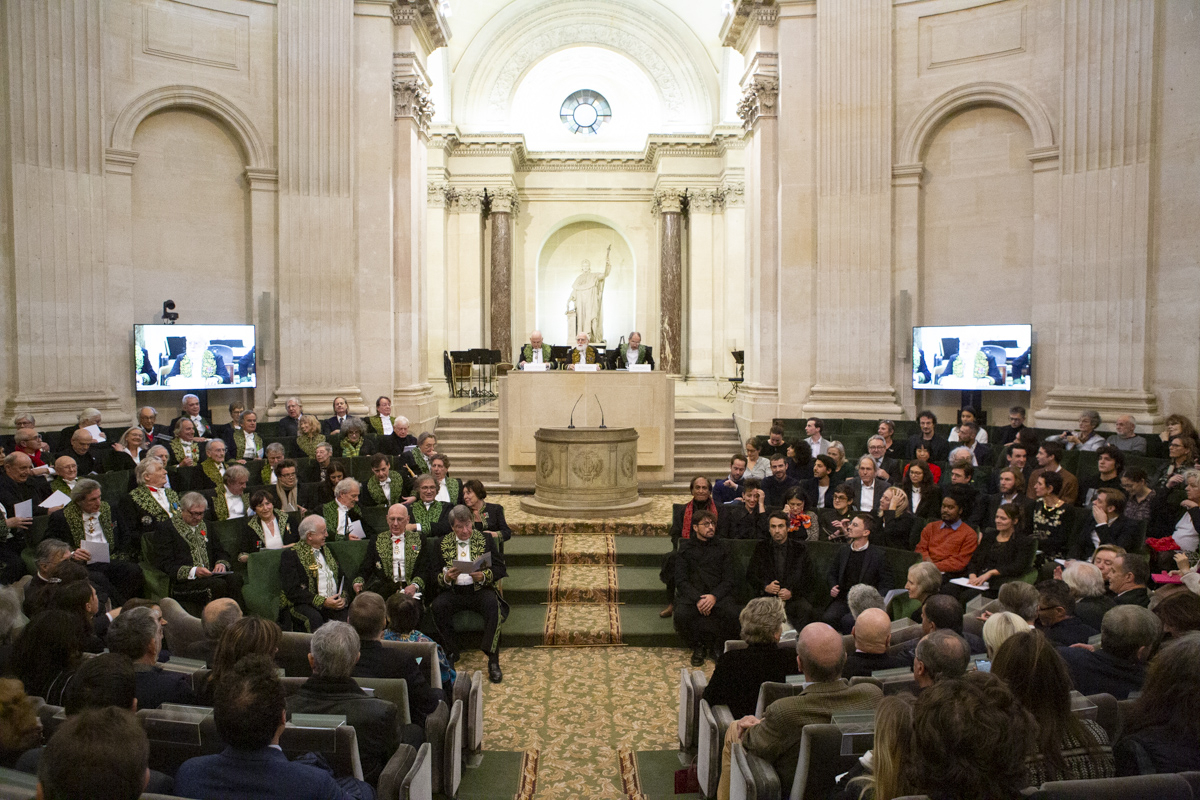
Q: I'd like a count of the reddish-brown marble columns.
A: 2